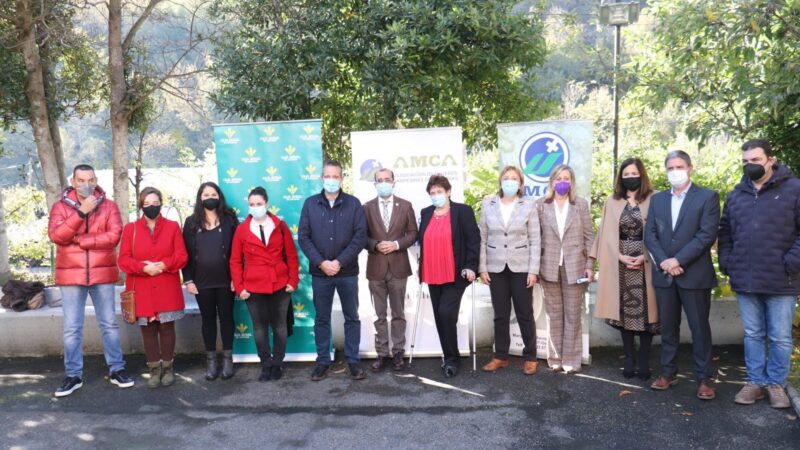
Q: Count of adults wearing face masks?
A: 12